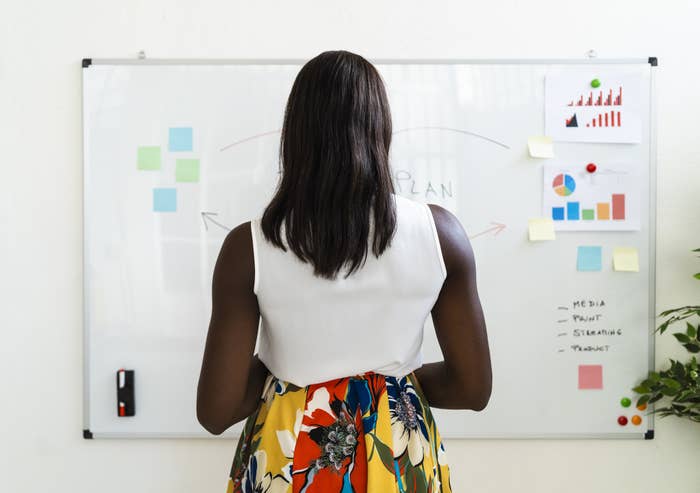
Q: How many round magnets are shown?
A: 6